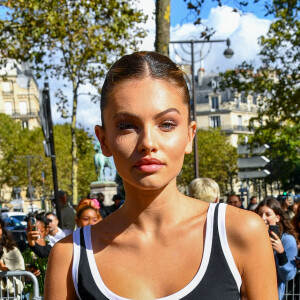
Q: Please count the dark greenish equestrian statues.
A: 1